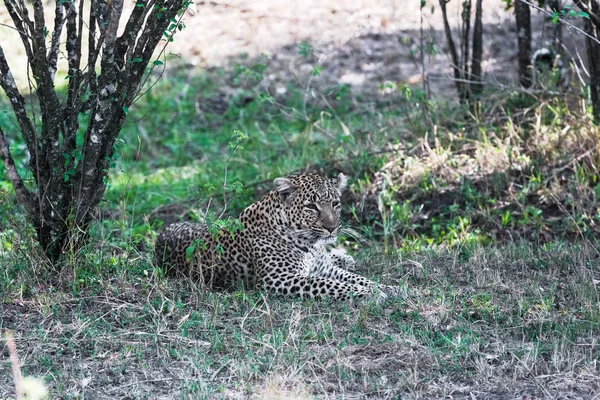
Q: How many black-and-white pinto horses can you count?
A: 0